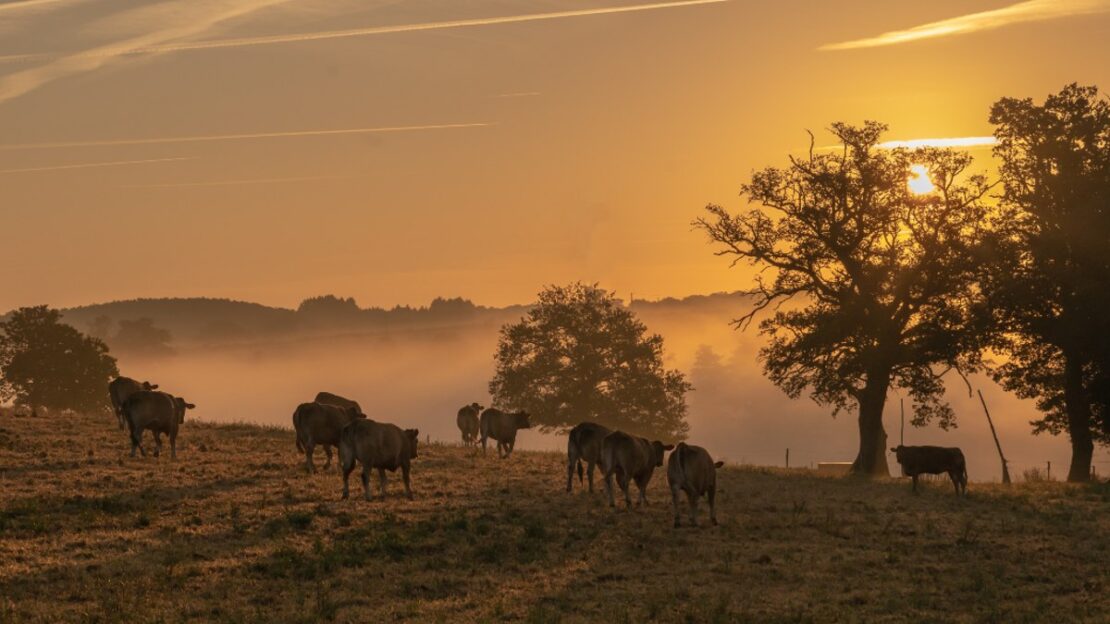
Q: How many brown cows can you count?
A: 11